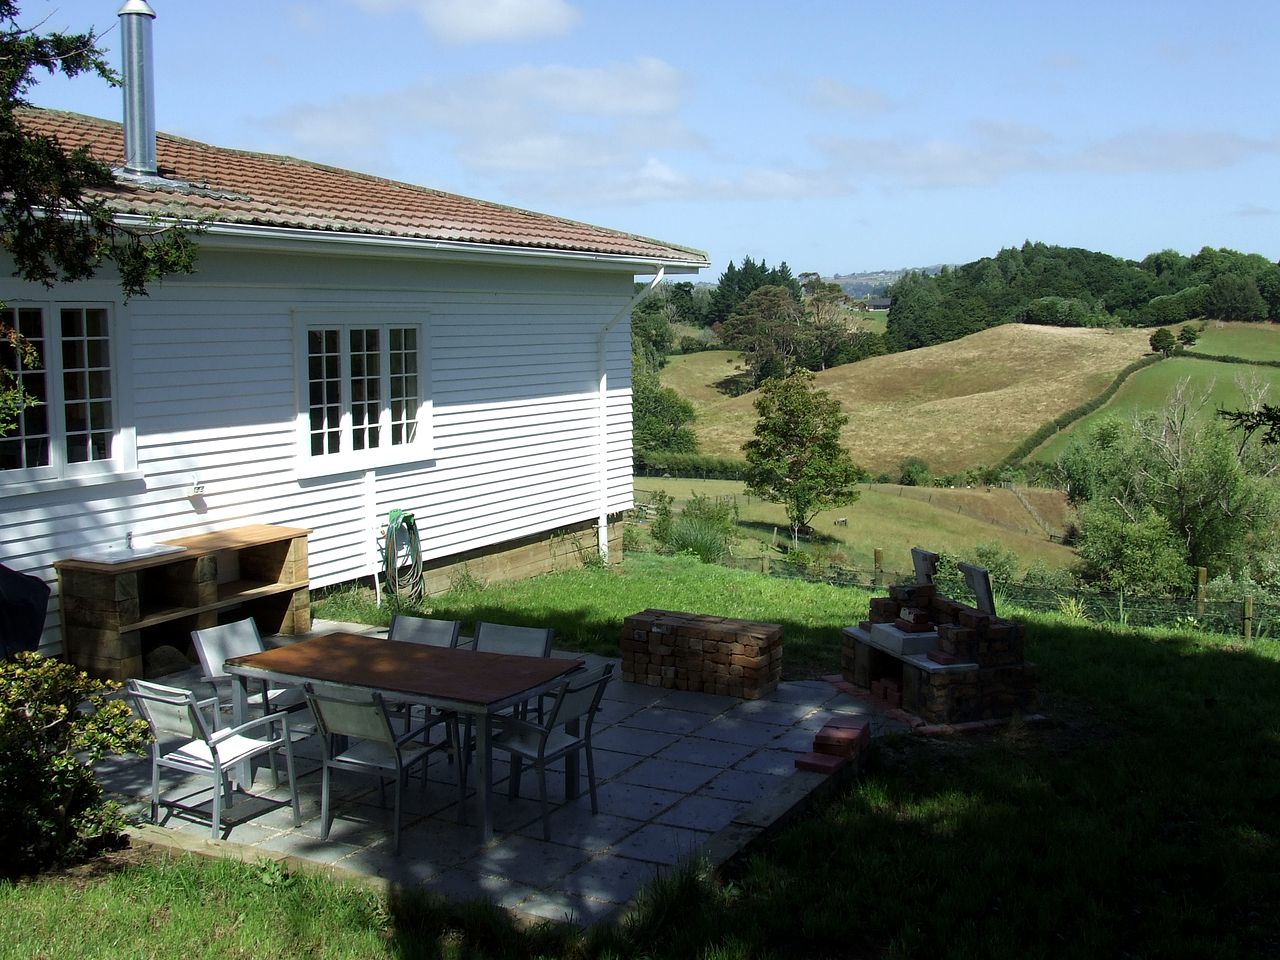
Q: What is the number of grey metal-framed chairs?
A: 6